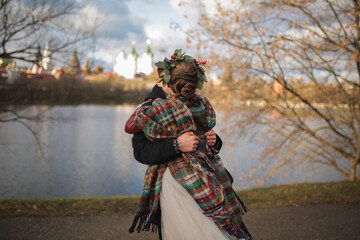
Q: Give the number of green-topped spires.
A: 2